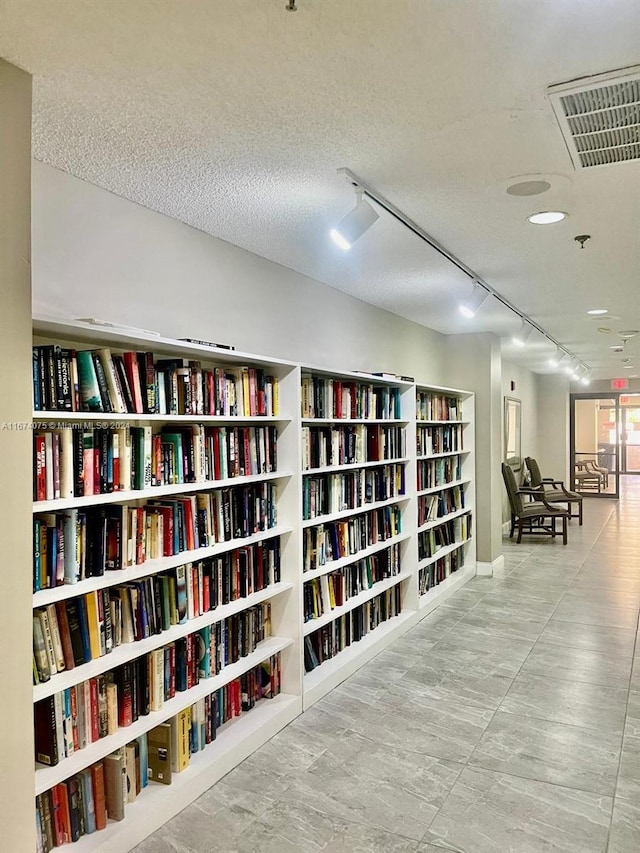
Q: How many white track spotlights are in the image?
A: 7